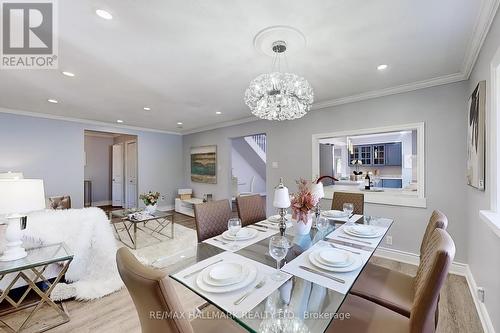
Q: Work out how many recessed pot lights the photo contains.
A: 8